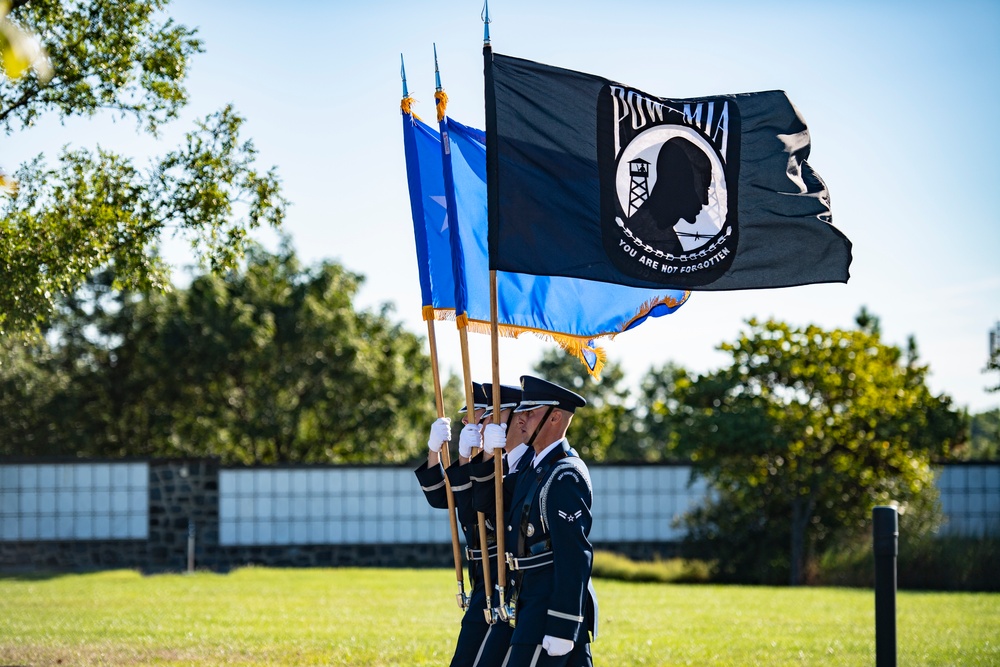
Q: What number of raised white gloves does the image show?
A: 3